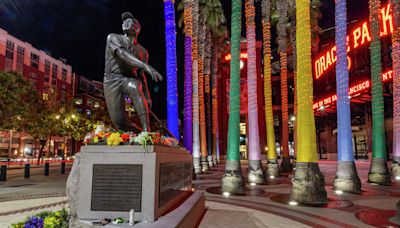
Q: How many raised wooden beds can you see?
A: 0